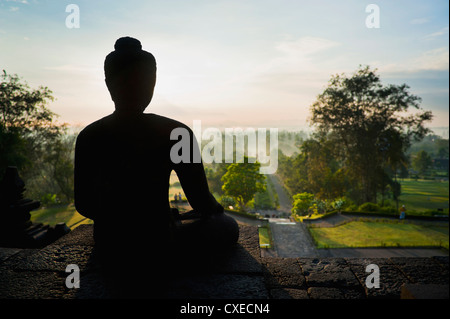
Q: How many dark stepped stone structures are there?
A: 1